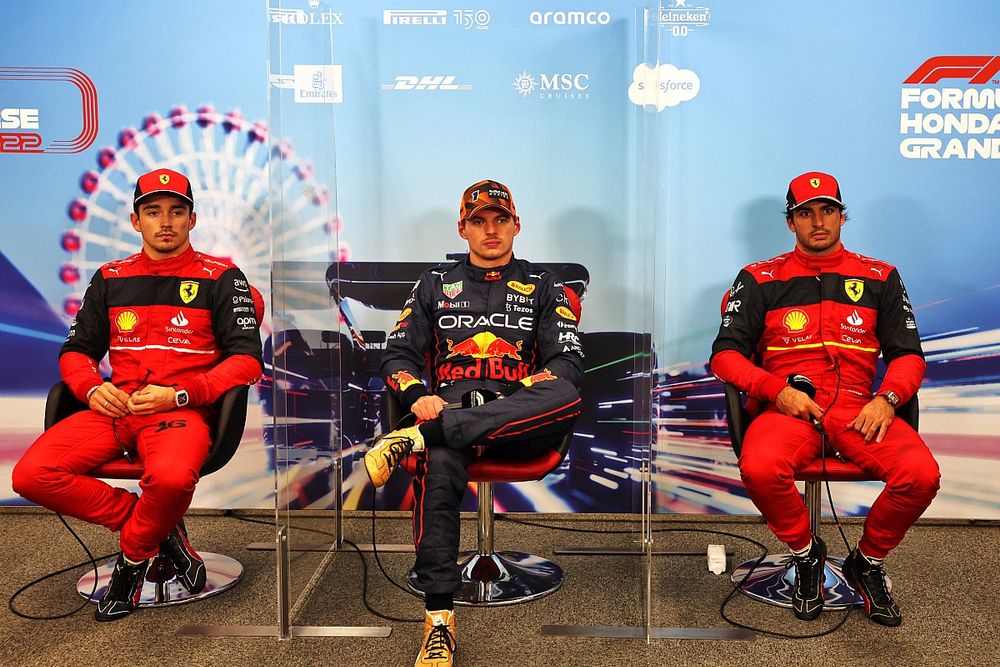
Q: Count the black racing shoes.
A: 4